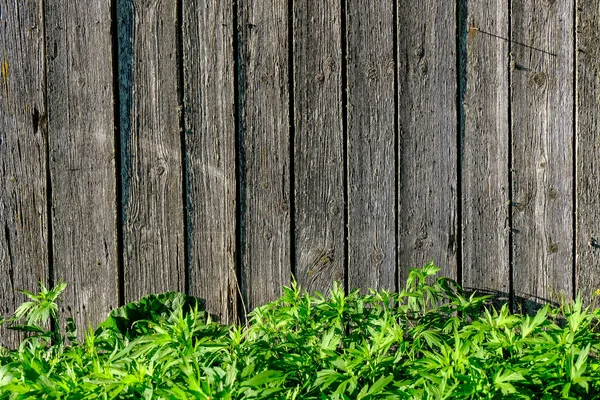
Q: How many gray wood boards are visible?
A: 11